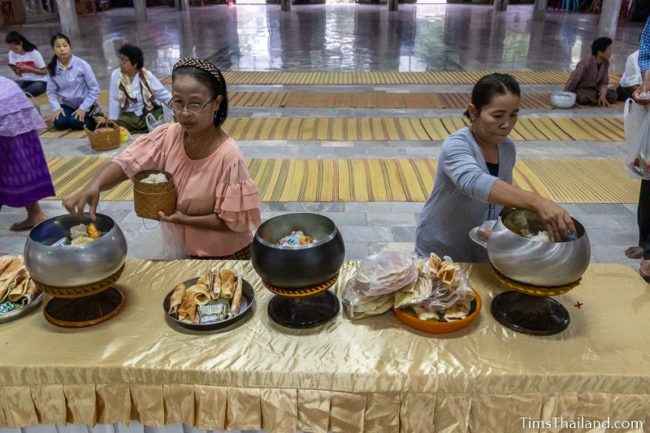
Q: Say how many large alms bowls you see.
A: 3